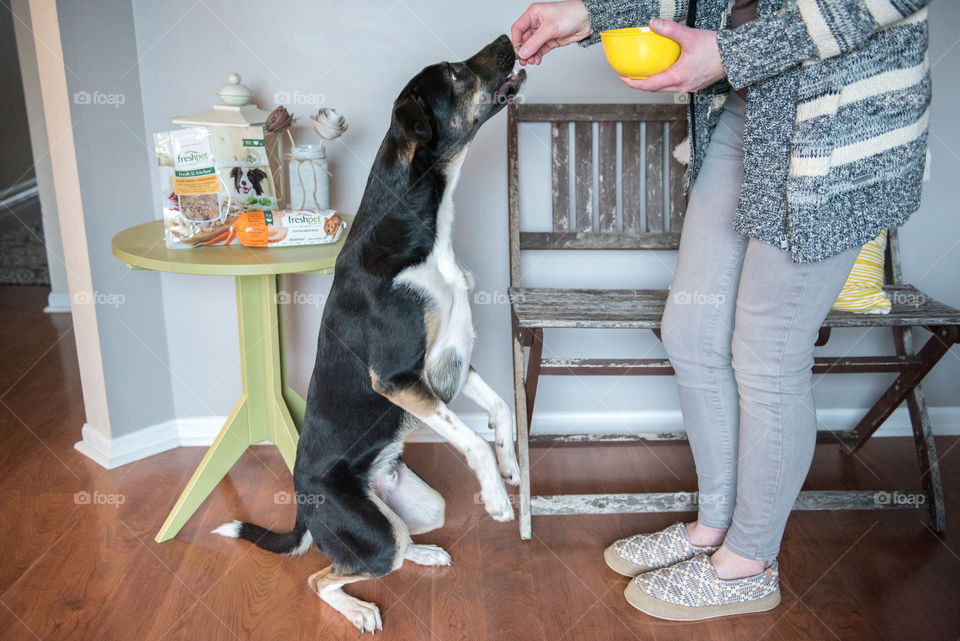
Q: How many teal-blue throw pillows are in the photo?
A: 0